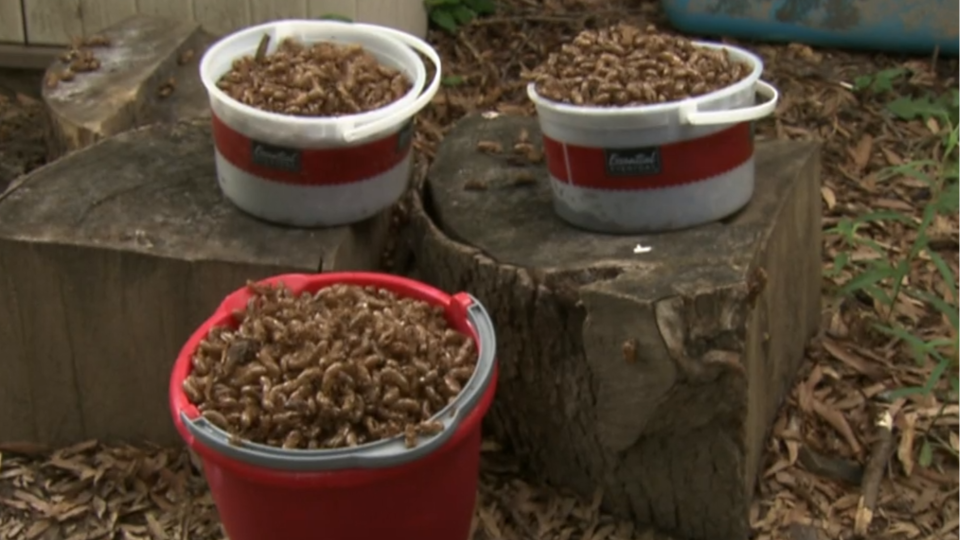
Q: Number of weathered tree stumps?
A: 3